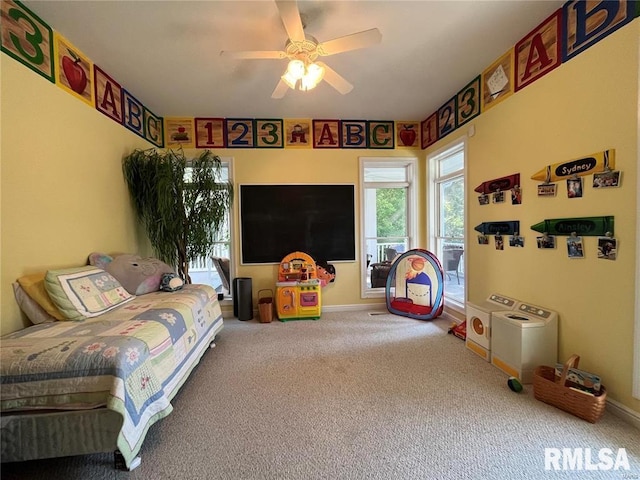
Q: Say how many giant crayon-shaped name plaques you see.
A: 4